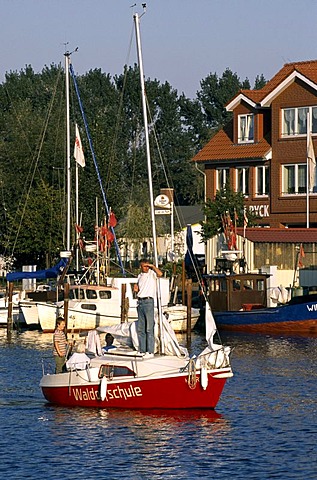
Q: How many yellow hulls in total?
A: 0